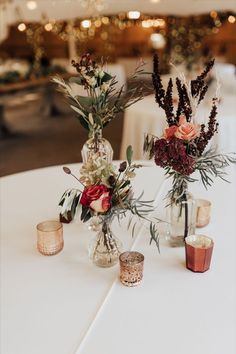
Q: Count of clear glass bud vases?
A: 3